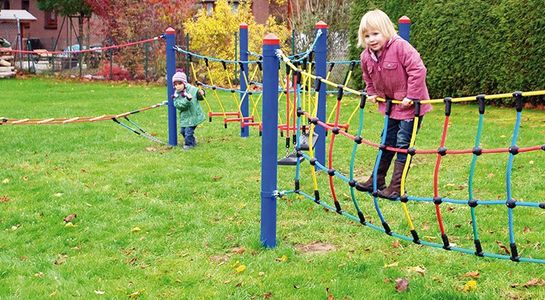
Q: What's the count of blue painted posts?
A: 5